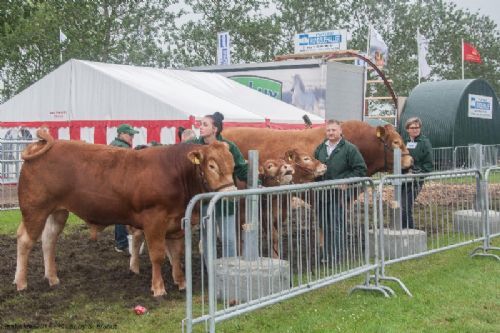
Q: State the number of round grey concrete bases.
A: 3